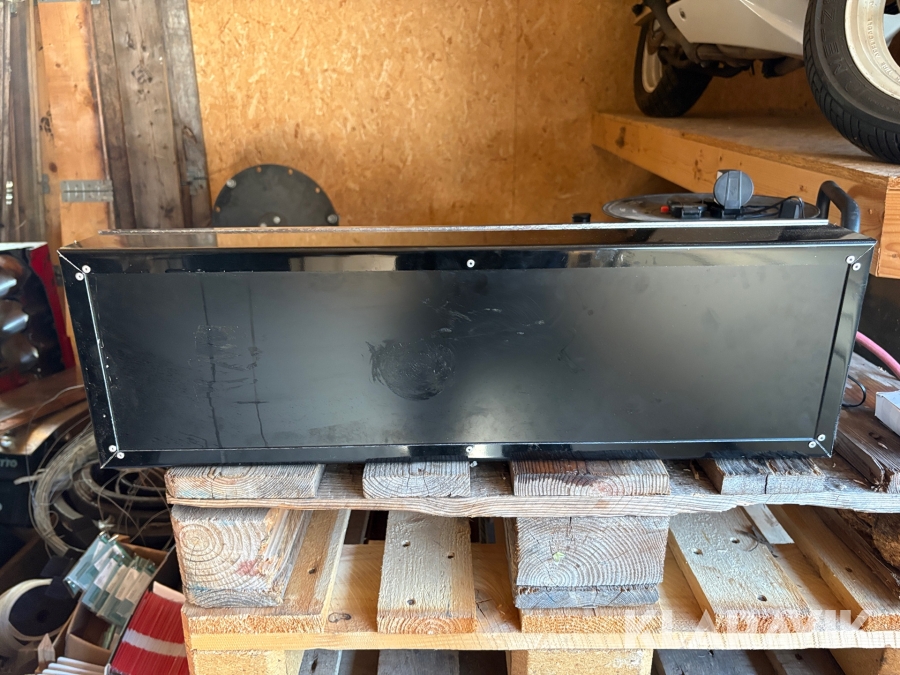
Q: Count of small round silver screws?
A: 10